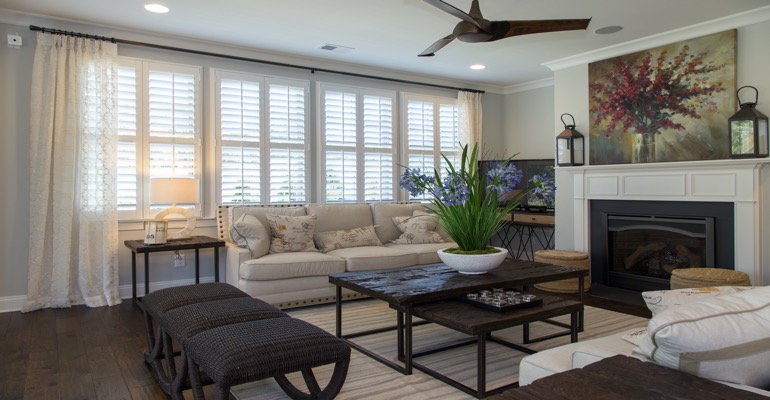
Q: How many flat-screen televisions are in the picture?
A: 1